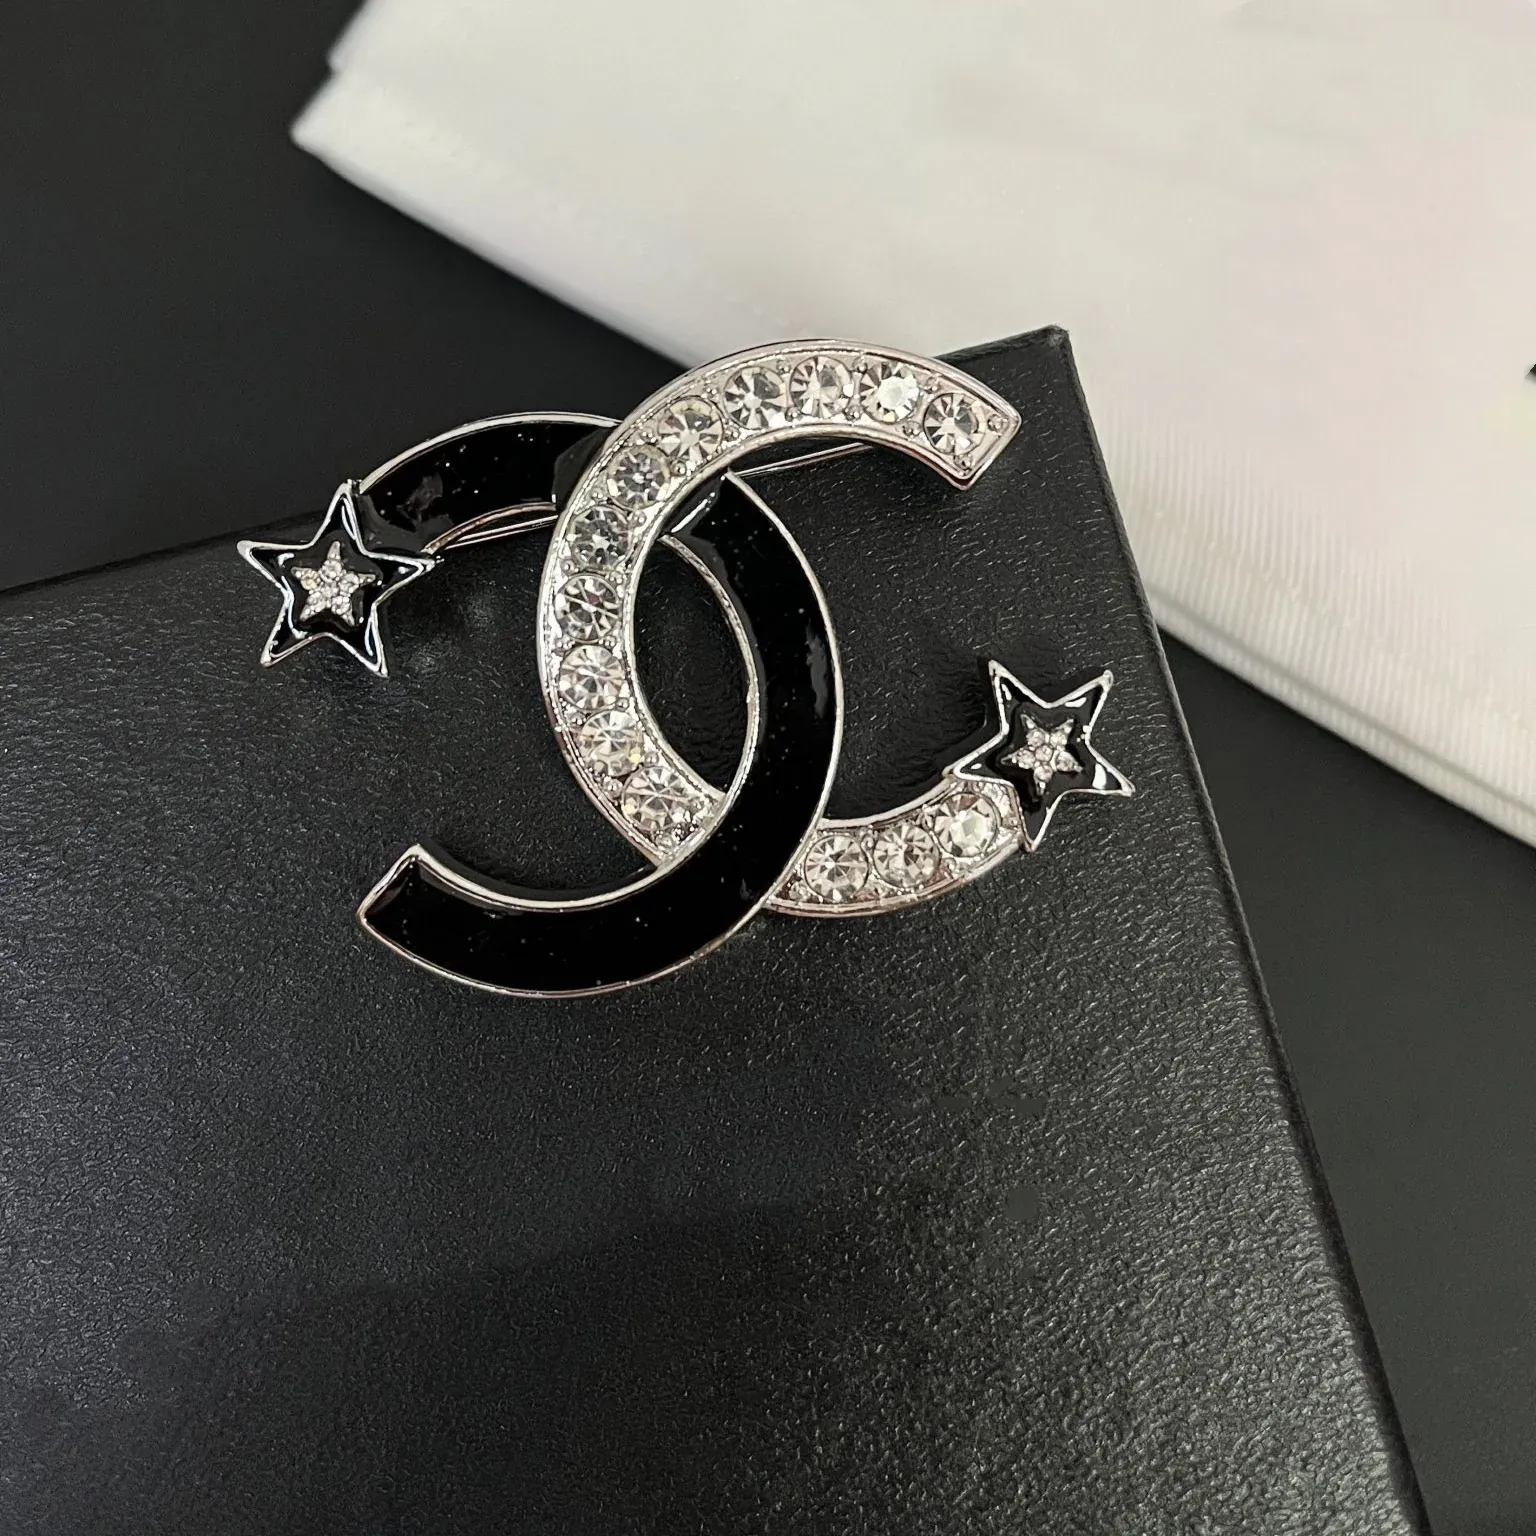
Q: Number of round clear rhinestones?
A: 14